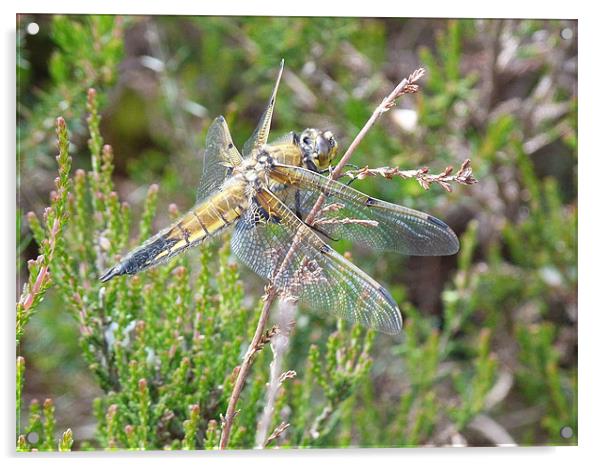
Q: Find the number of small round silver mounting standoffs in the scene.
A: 4